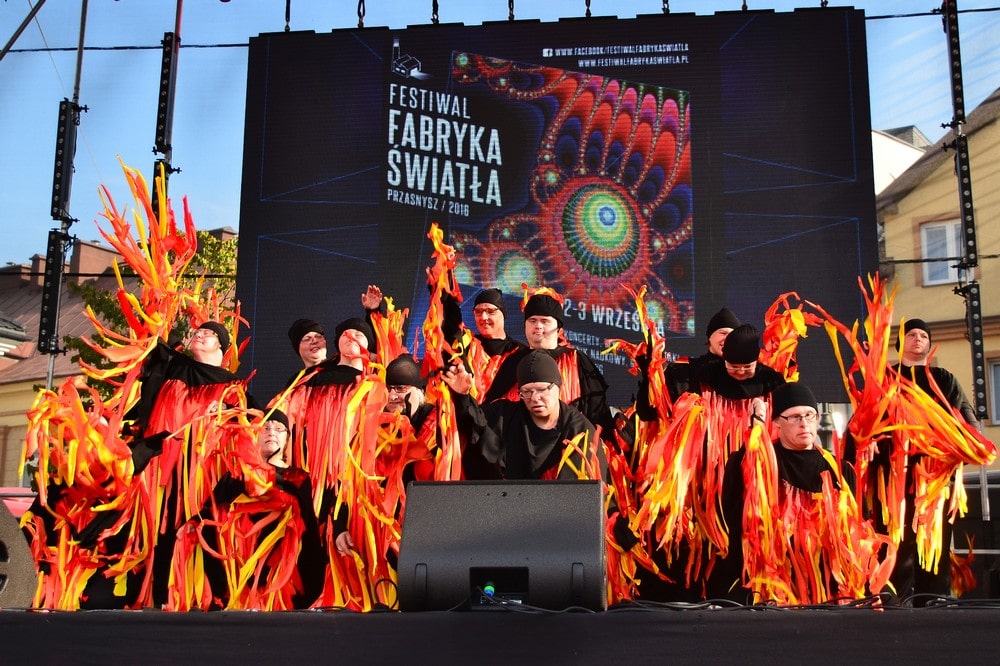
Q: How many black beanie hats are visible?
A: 12